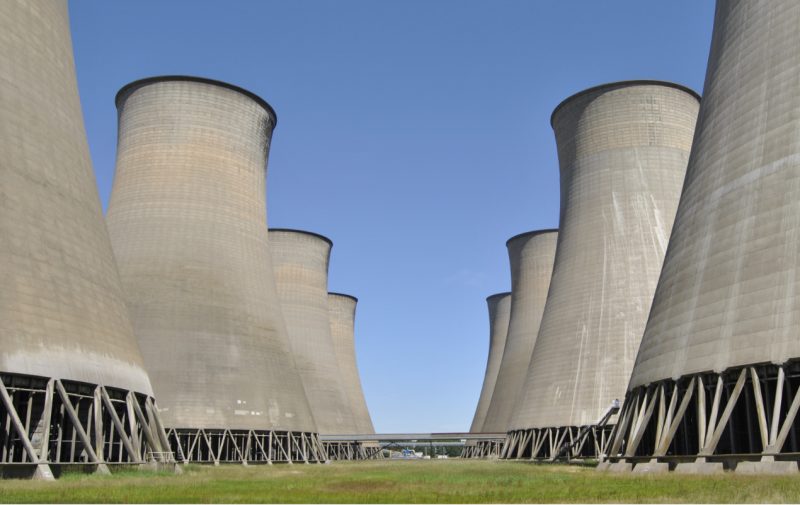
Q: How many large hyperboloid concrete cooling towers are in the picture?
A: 8